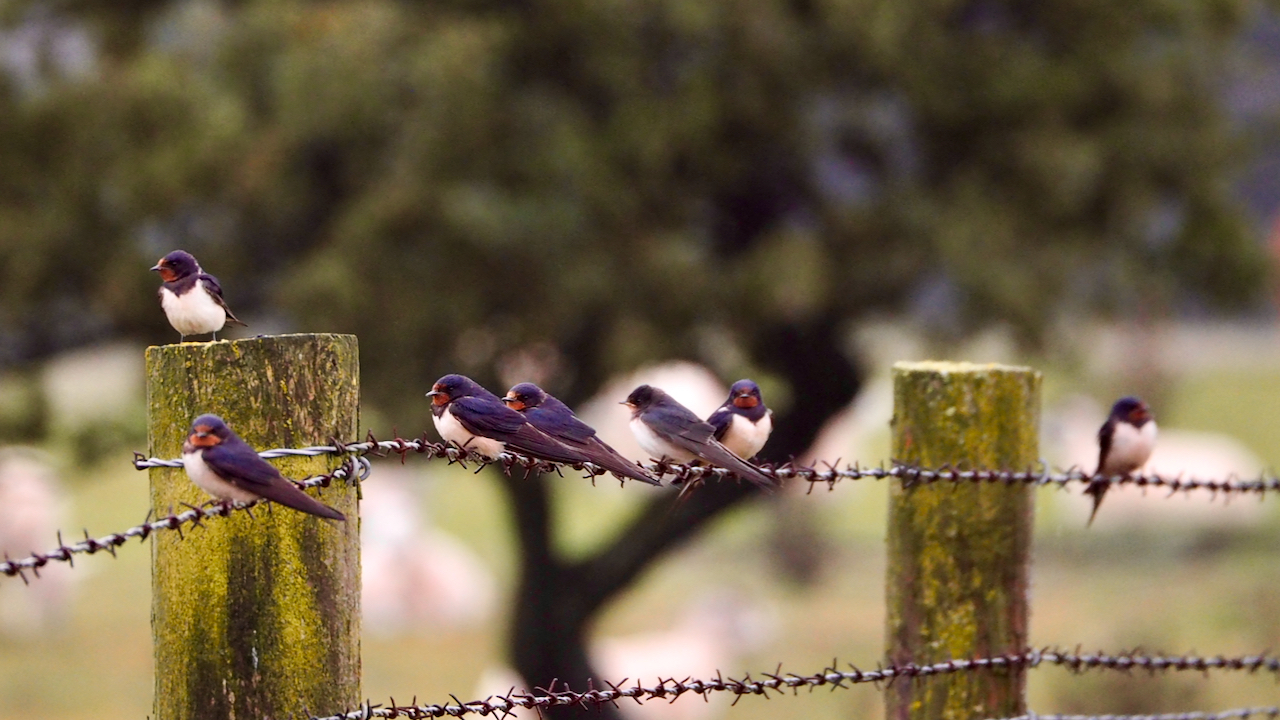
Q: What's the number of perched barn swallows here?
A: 7